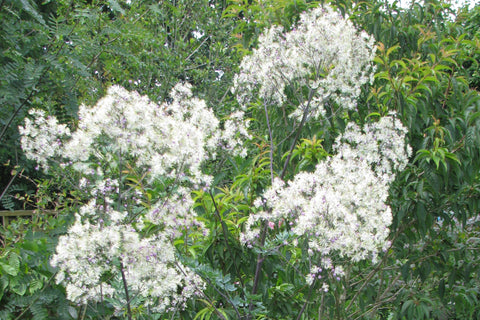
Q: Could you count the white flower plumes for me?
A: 4